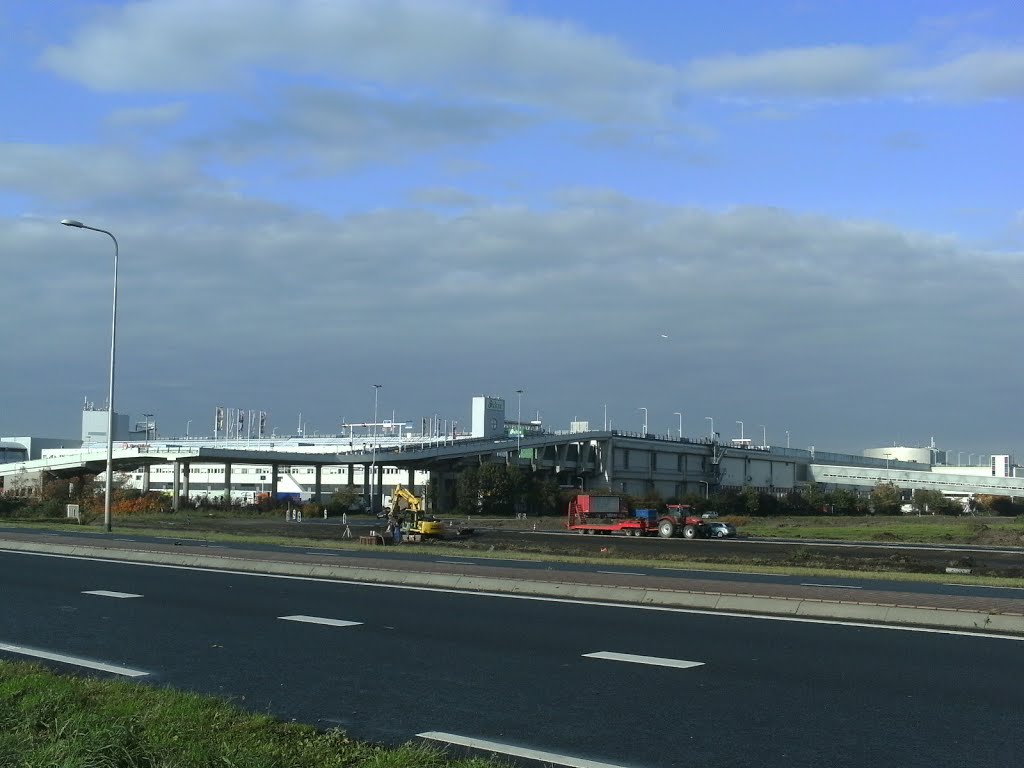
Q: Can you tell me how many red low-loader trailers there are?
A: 1